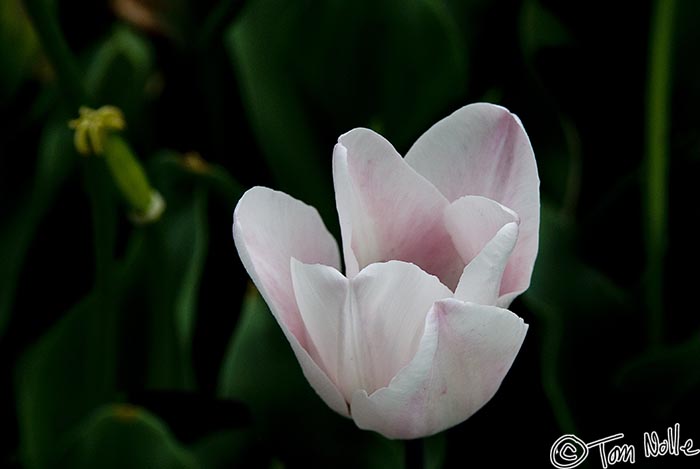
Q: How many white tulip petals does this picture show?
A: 6